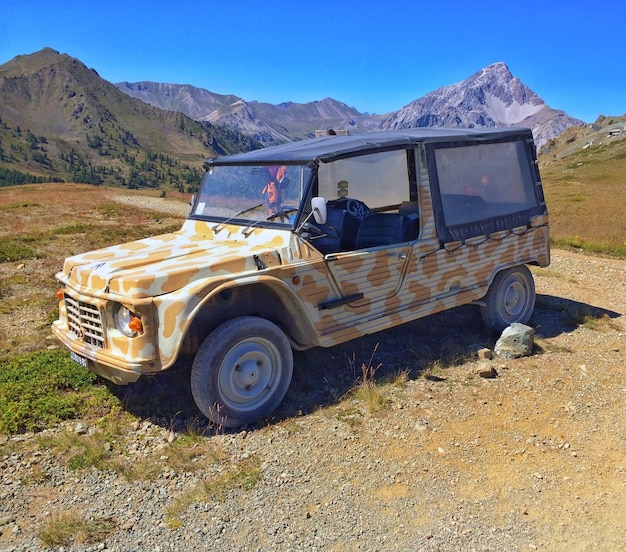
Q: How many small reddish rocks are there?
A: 2